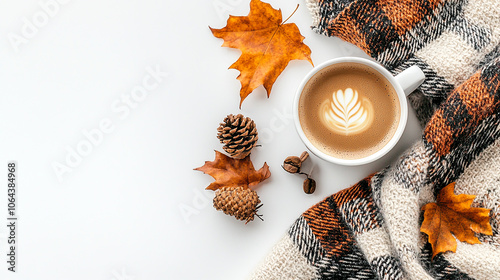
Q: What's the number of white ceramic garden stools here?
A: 0